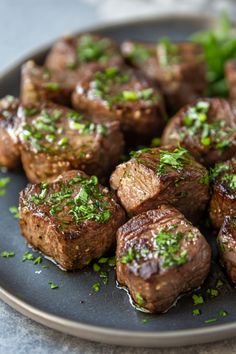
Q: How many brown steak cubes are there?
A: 13